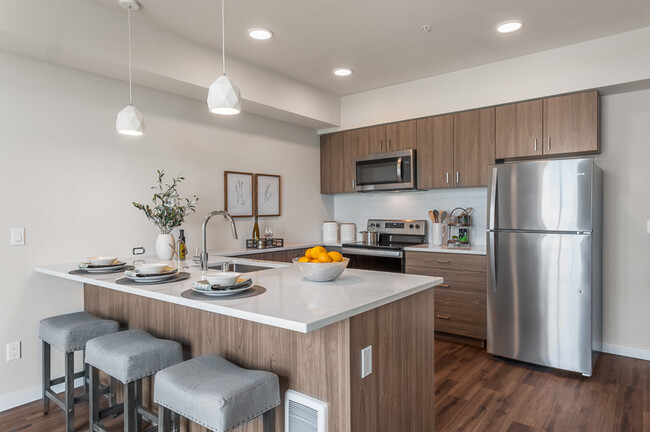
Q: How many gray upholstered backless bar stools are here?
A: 3